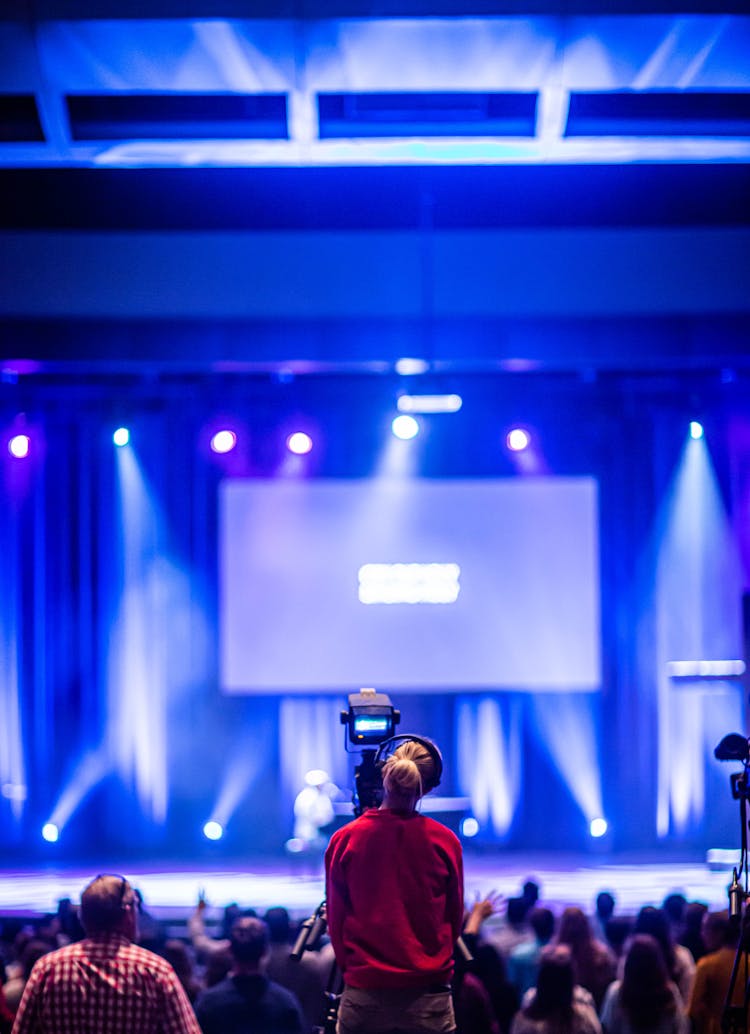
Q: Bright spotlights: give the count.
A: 11